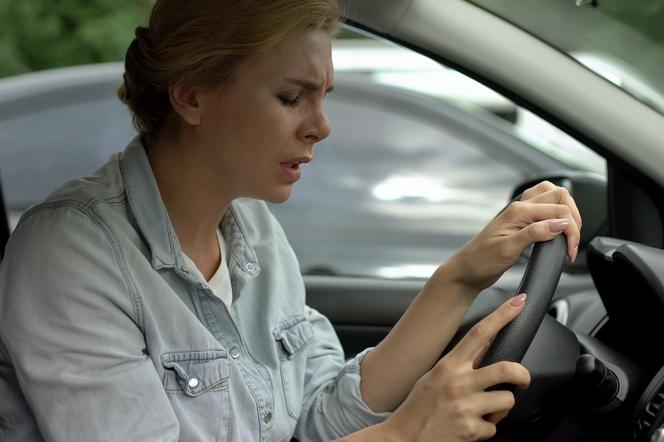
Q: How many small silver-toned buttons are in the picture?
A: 4